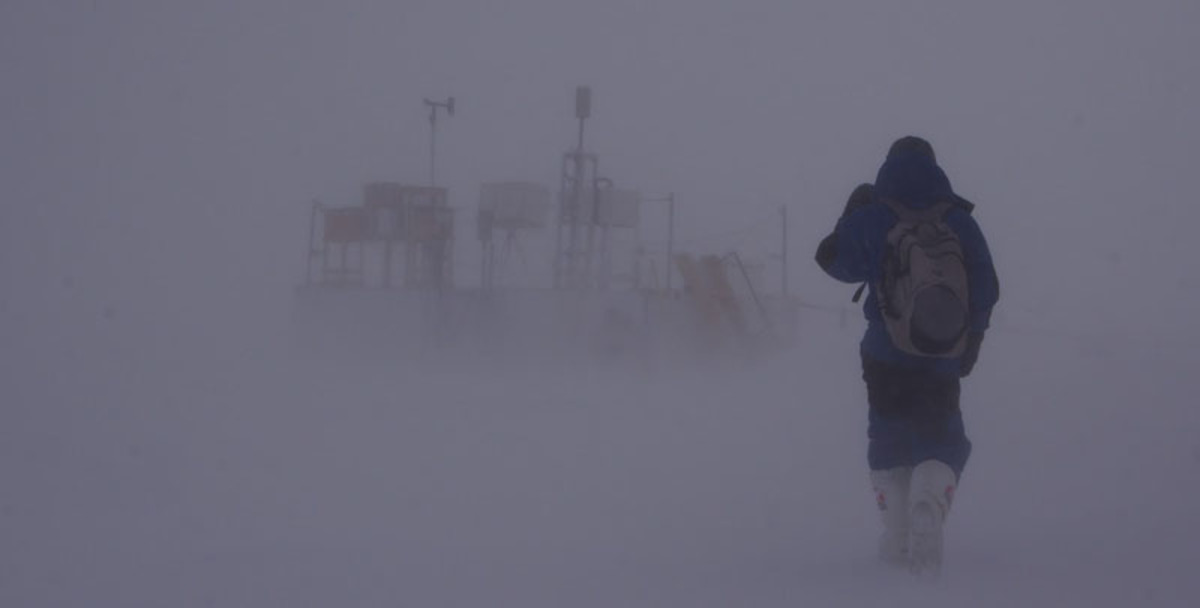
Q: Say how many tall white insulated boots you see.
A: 2